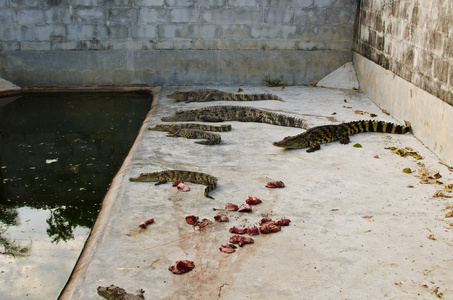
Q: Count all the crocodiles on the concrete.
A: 7